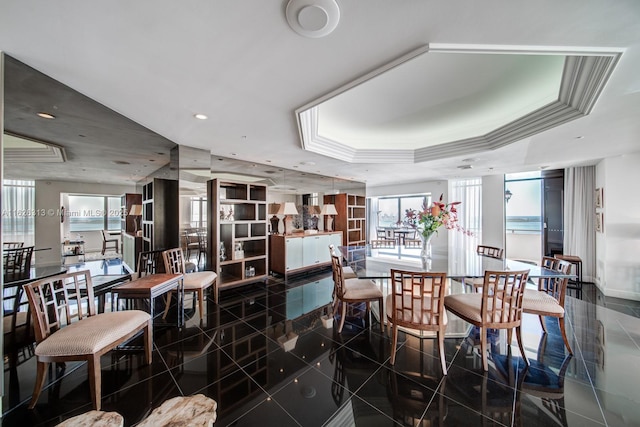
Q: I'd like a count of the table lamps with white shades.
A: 2